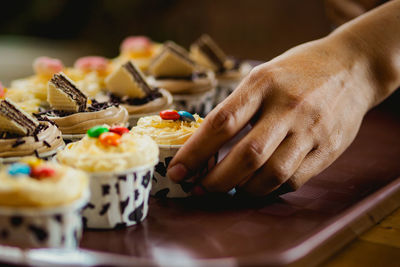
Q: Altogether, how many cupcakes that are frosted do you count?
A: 12